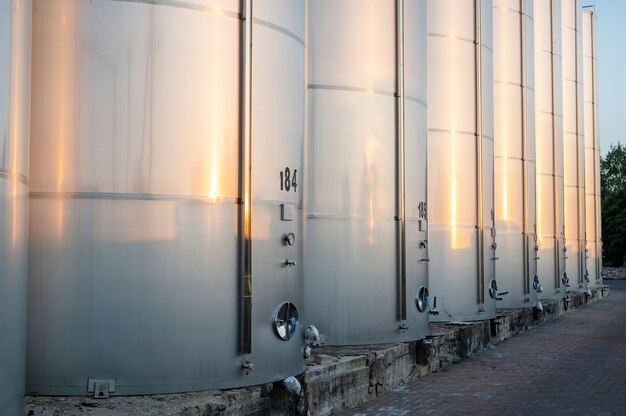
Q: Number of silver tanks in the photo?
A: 8